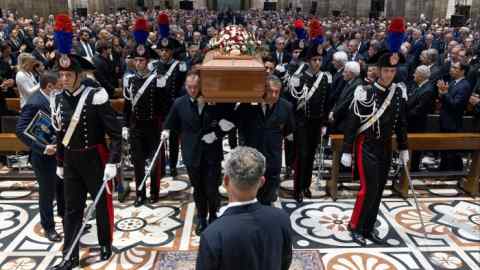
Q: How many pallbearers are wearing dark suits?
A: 2